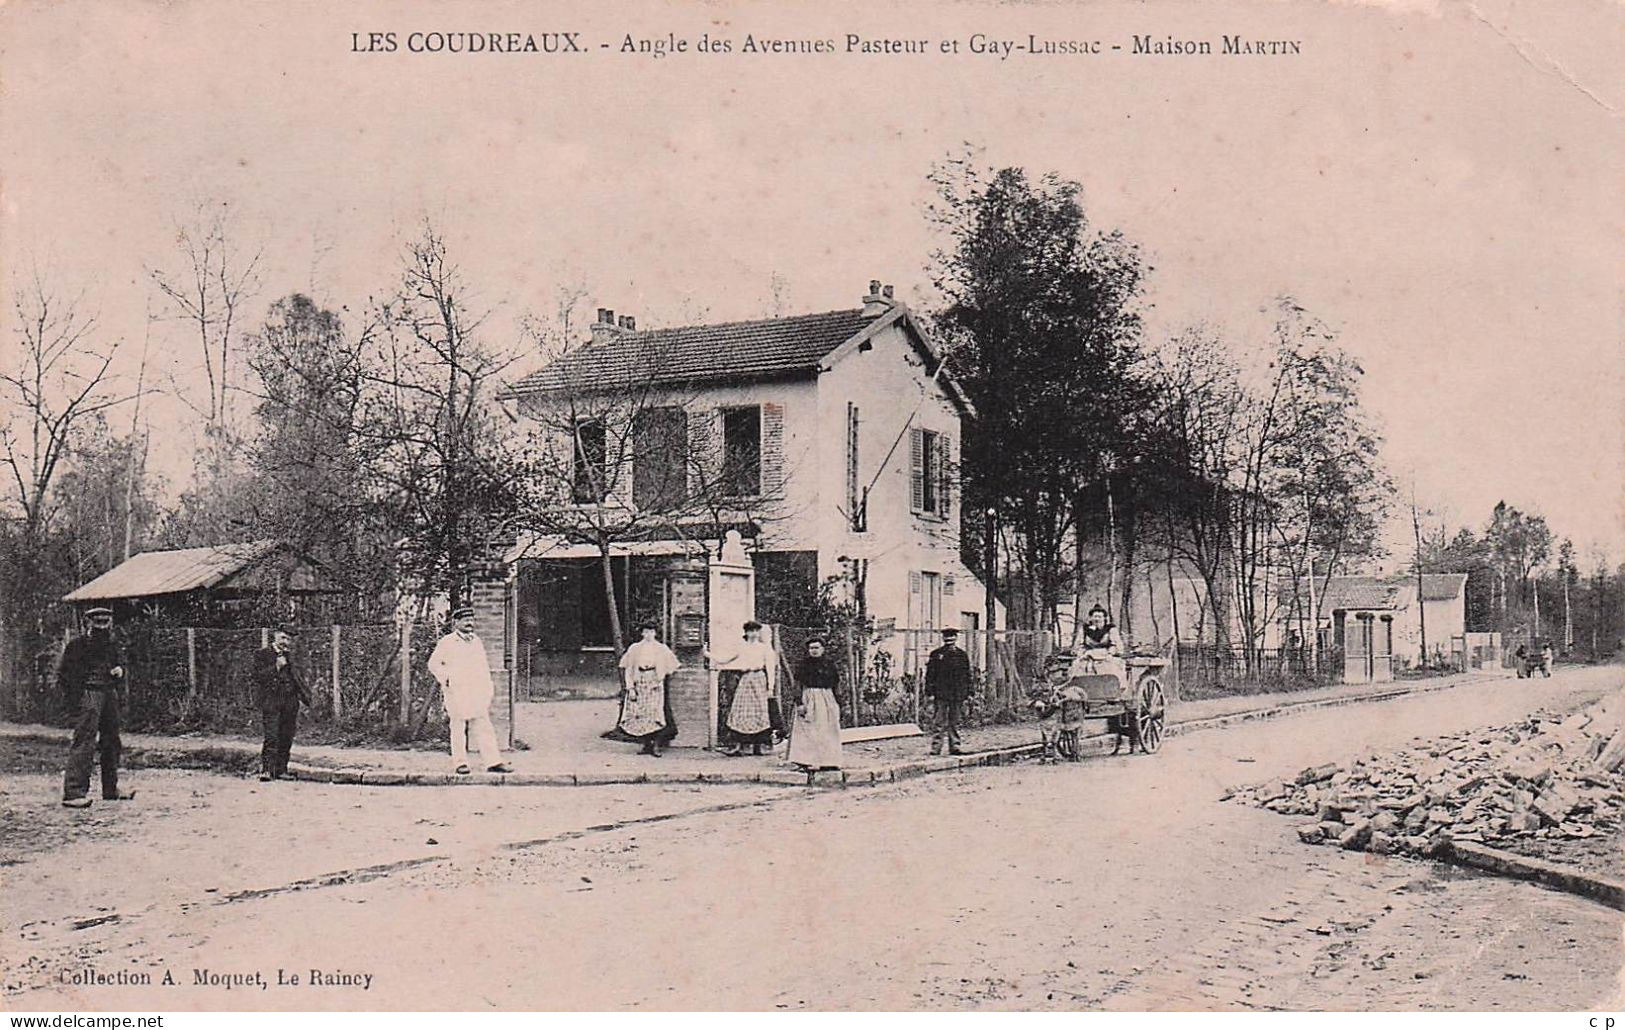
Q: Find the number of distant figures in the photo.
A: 2